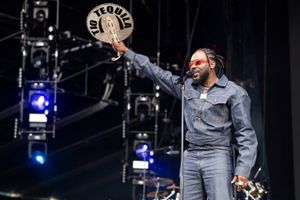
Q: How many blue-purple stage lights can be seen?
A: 3